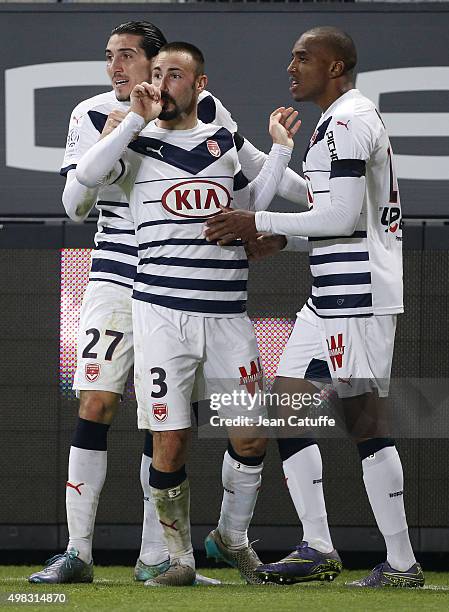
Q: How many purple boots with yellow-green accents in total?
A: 2